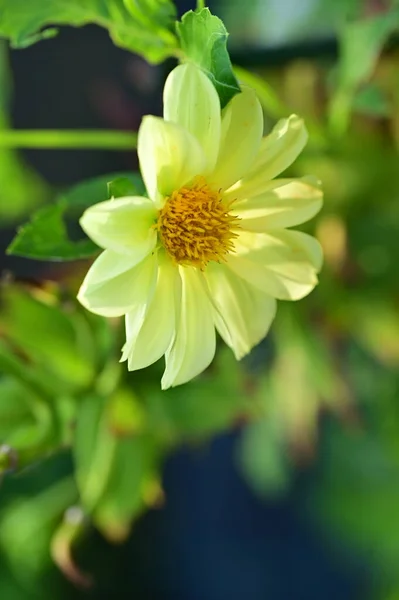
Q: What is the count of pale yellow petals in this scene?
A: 11